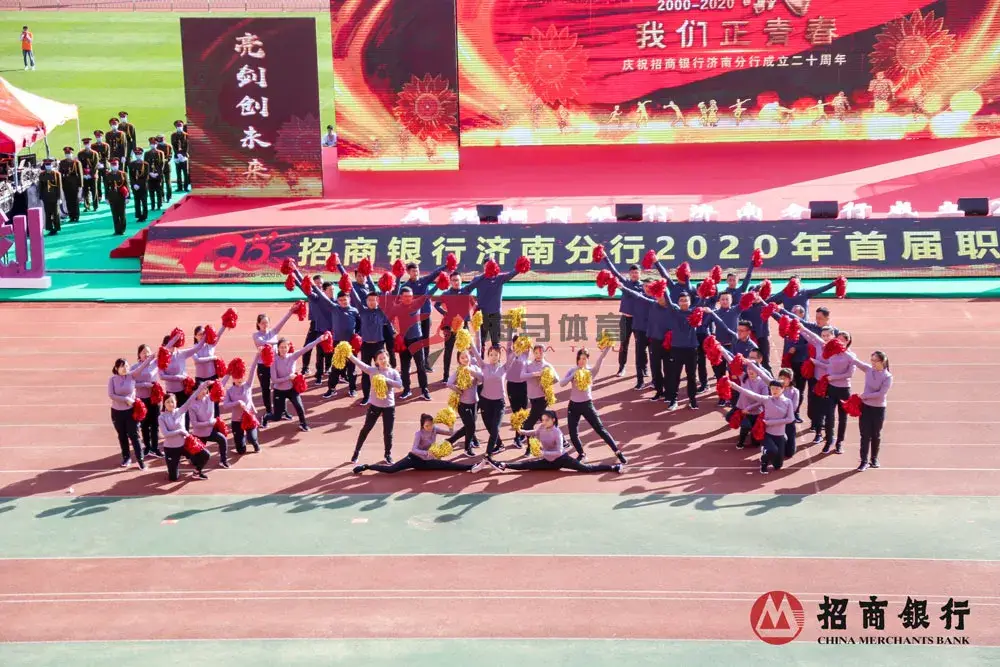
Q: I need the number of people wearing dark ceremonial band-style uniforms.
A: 11